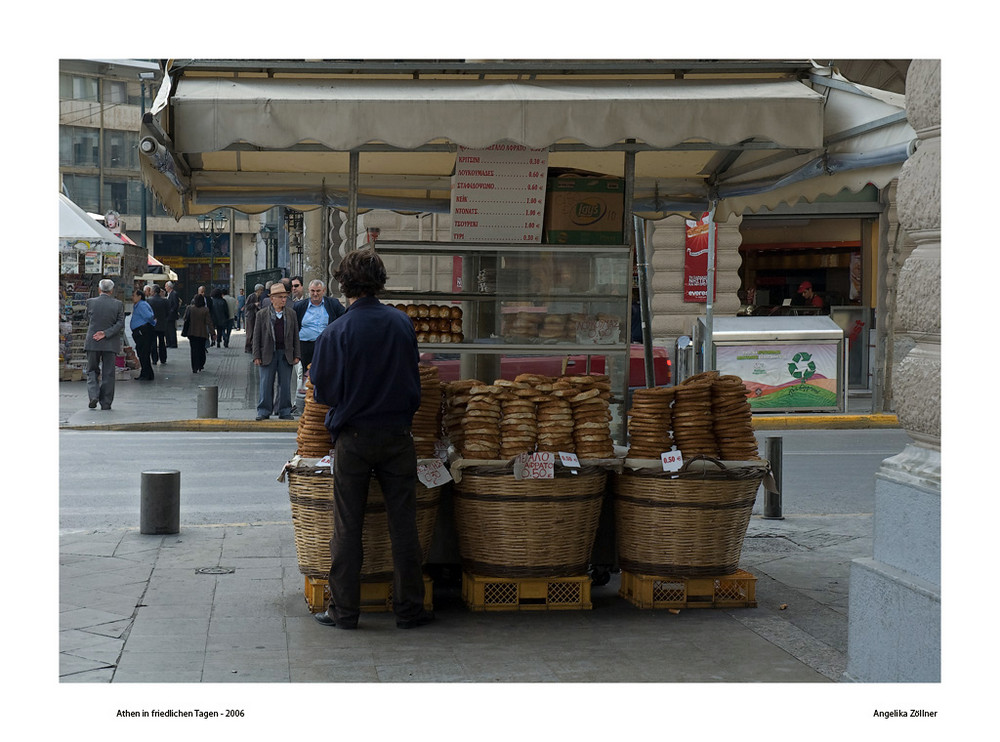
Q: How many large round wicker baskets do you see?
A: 3